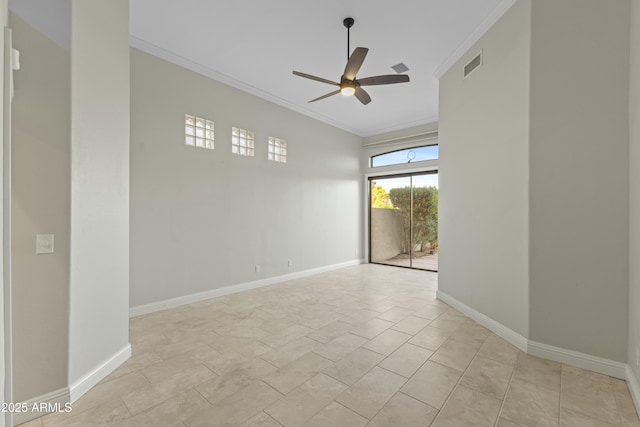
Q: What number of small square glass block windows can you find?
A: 3